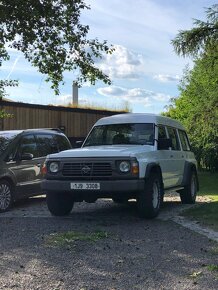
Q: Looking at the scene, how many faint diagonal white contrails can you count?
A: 1